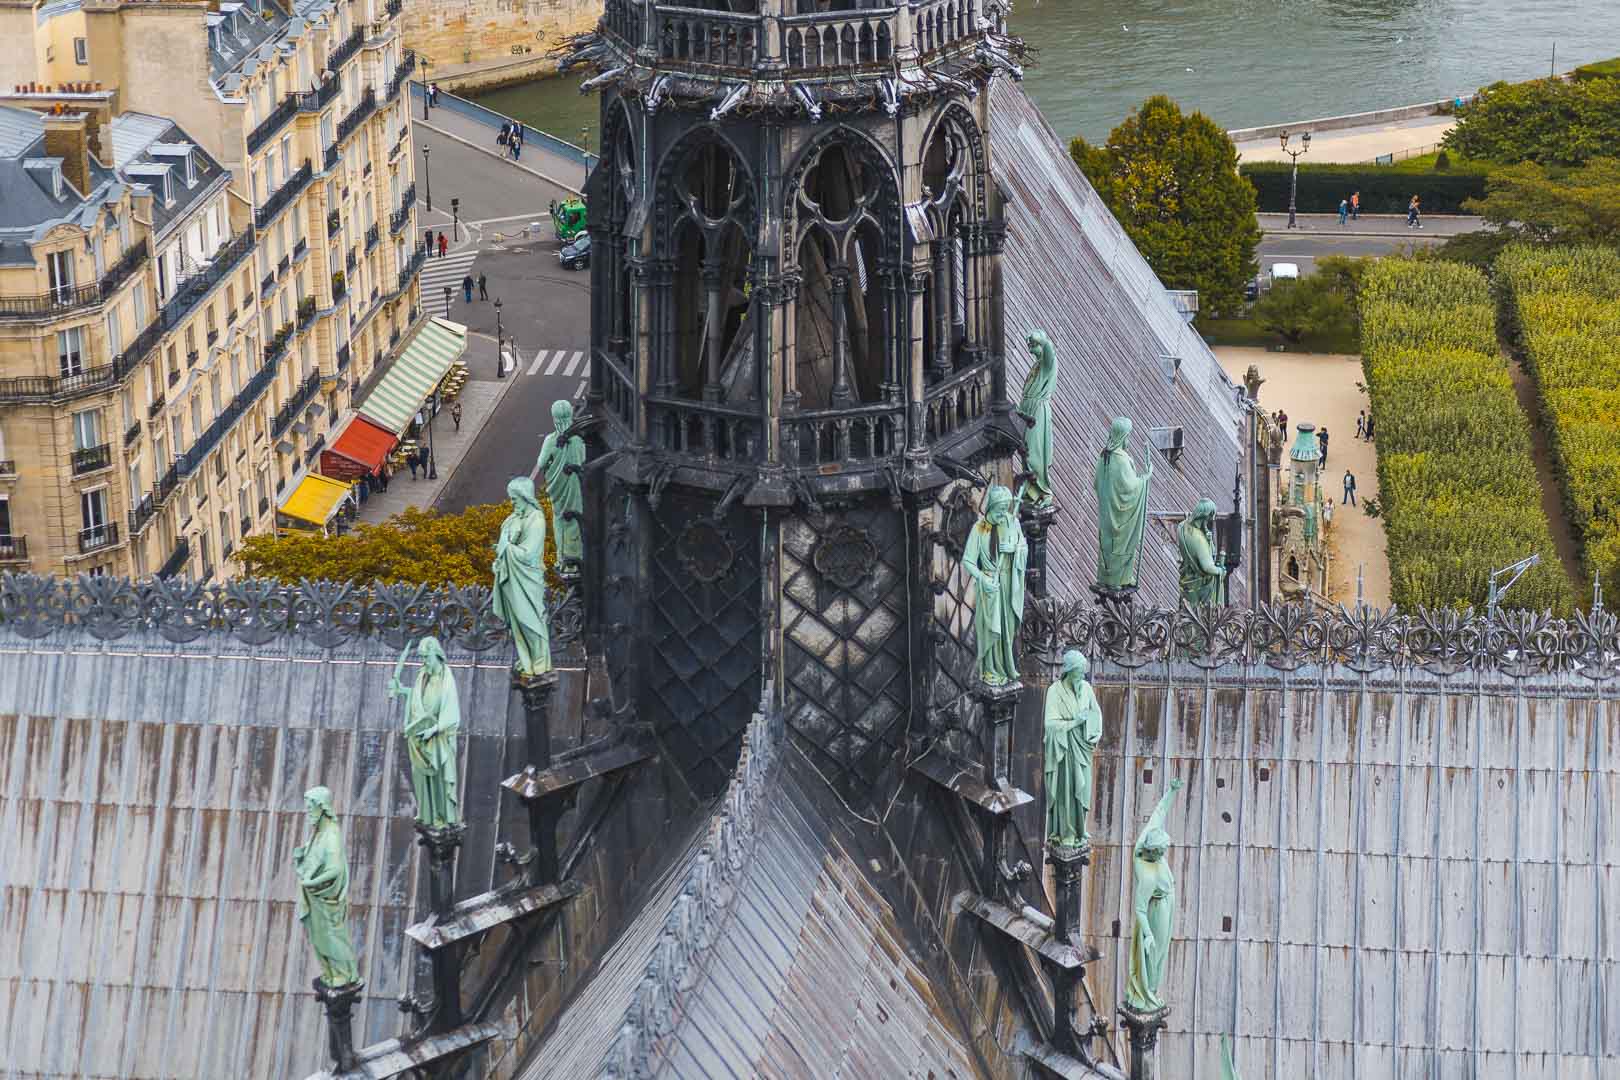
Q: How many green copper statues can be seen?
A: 10